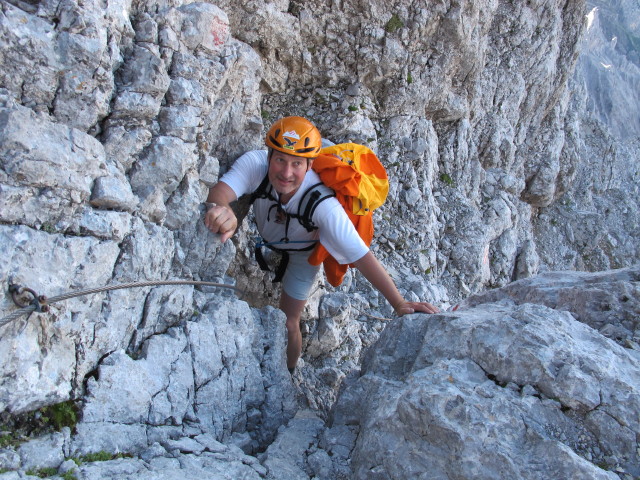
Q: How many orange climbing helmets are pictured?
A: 1